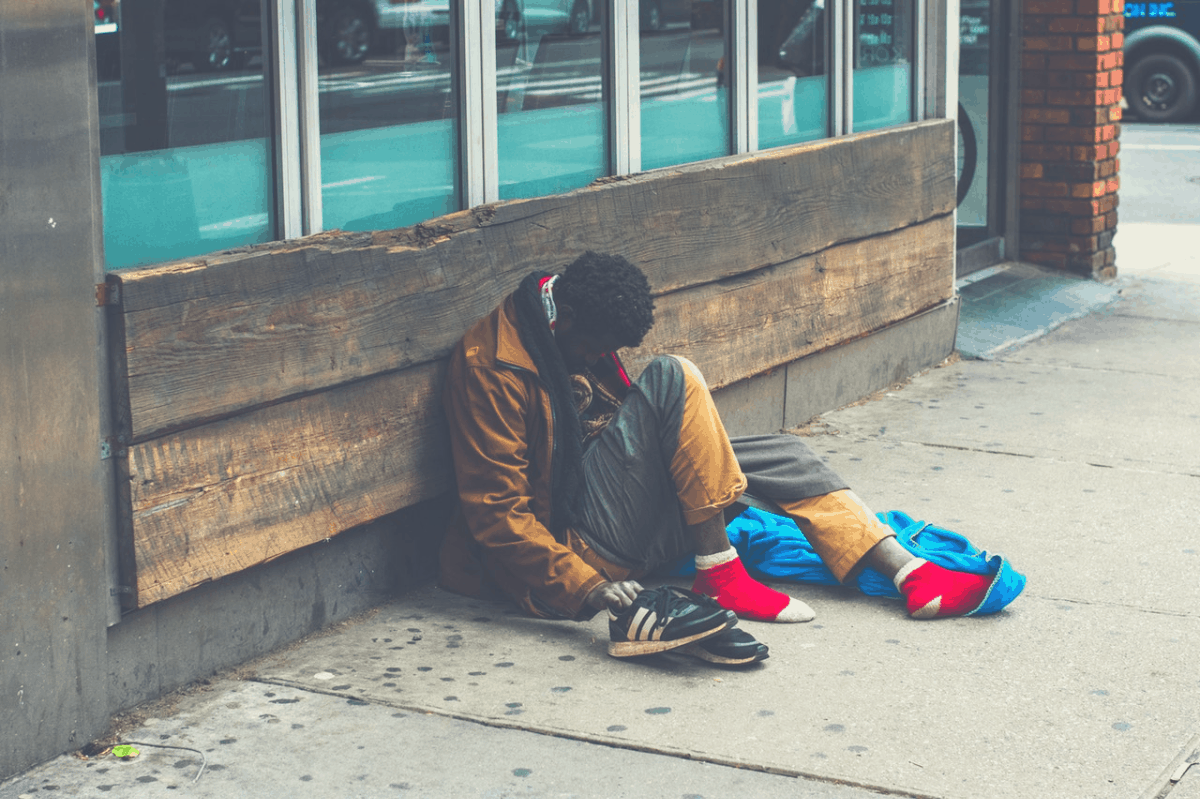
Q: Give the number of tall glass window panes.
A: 6